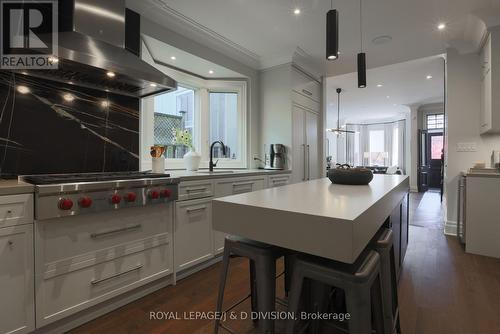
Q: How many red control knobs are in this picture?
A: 6